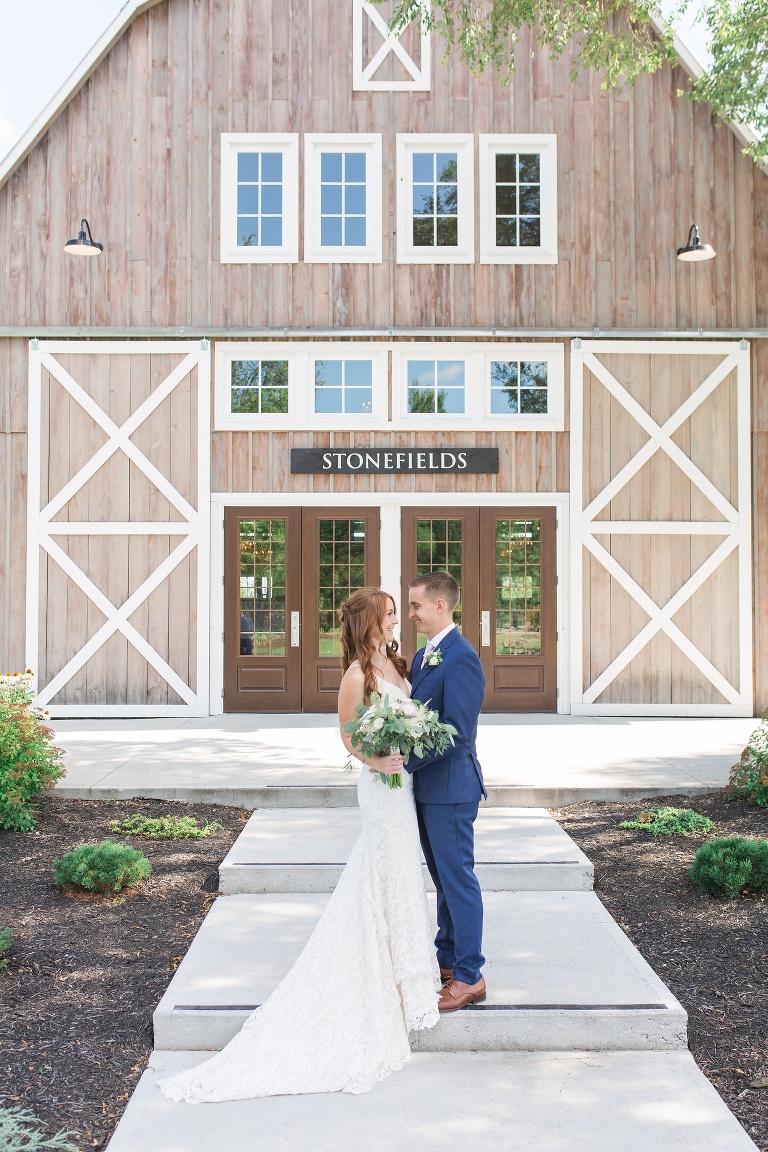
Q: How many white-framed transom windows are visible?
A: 4